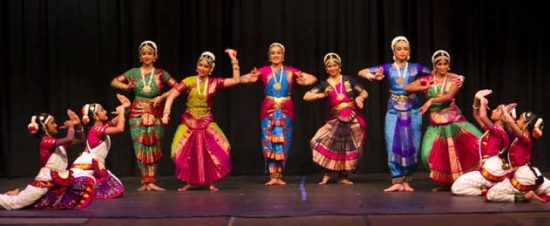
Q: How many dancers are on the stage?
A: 10